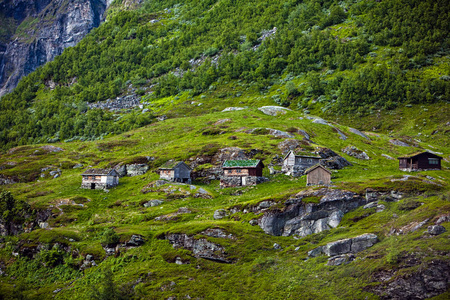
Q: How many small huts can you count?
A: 6